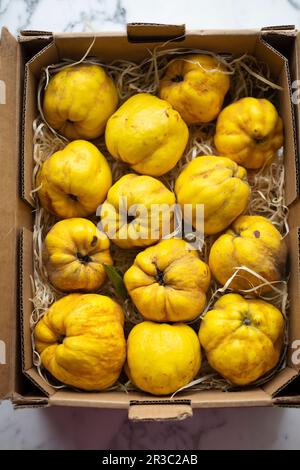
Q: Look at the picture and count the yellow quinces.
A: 13